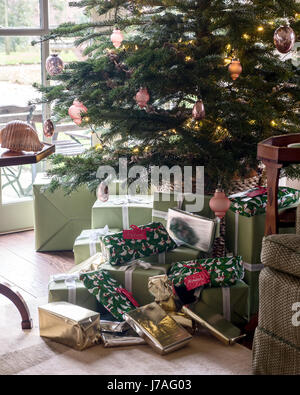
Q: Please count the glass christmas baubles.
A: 10